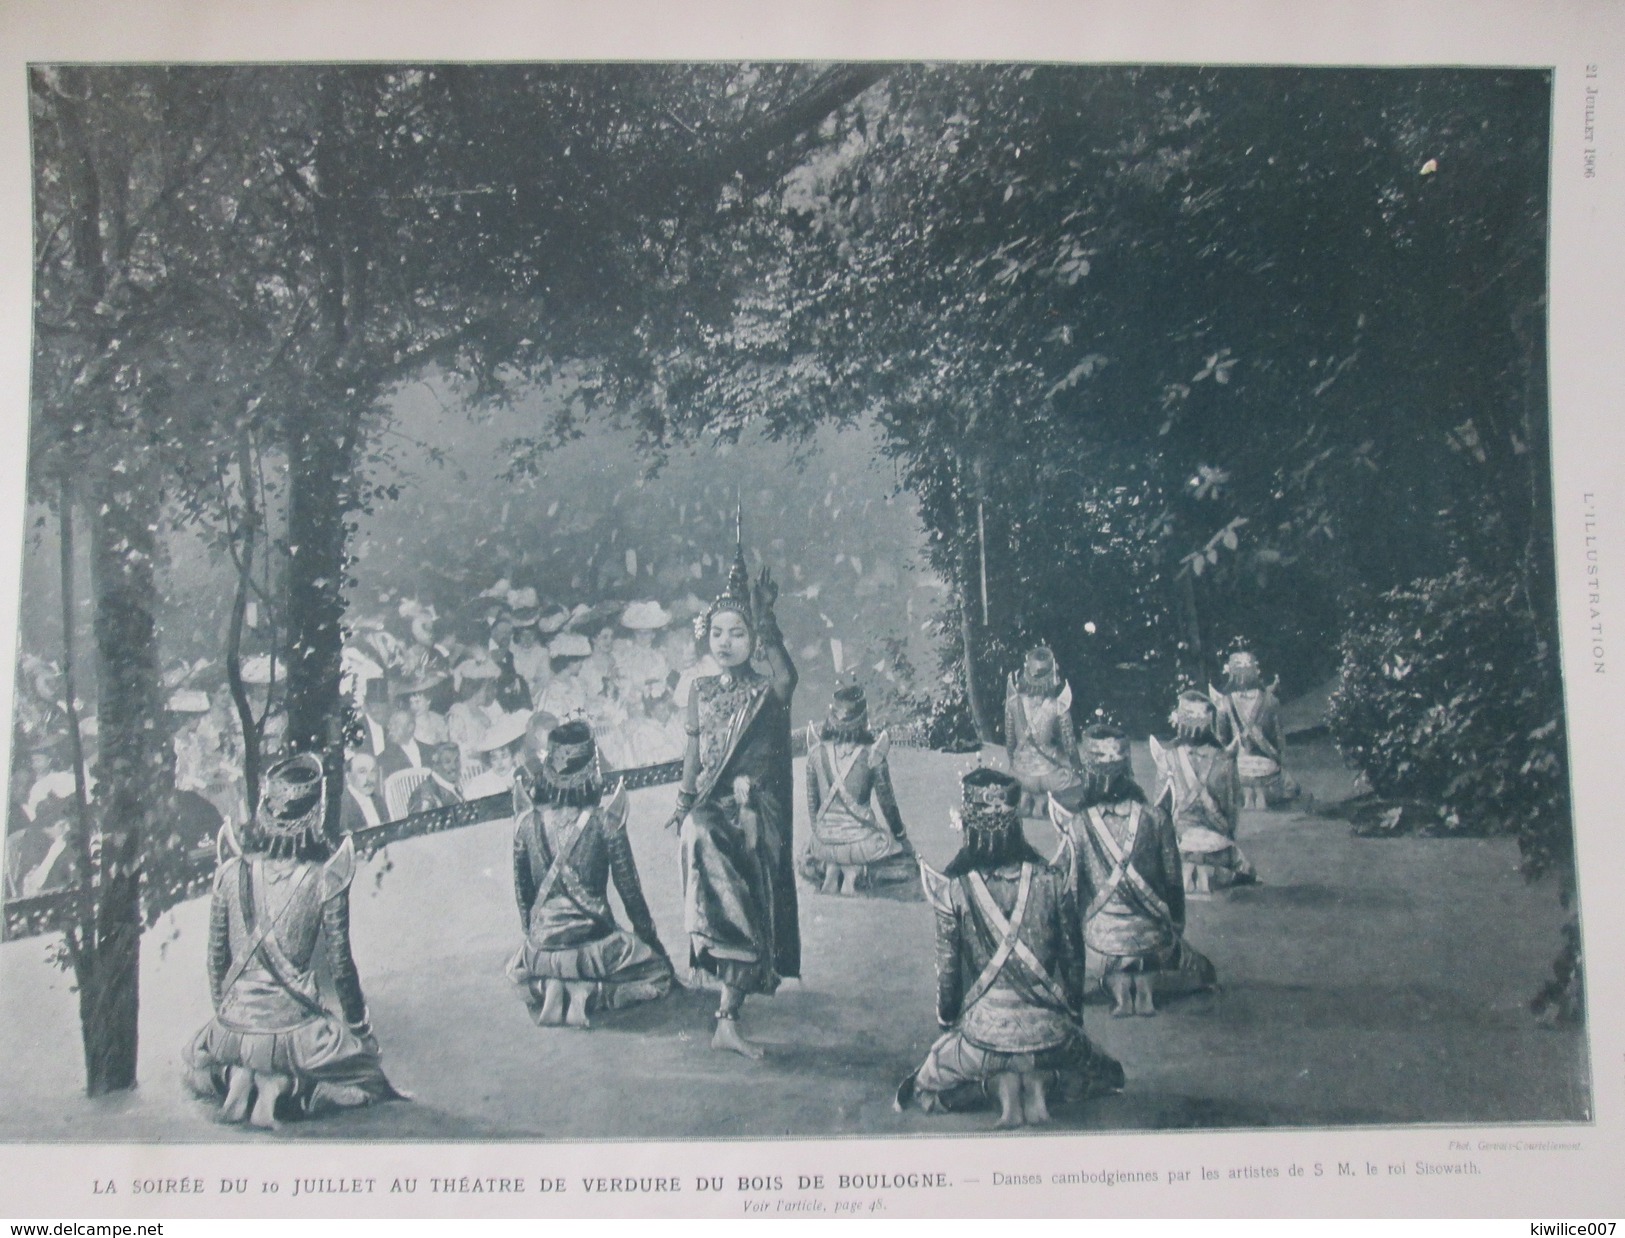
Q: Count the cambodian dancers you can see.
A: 9